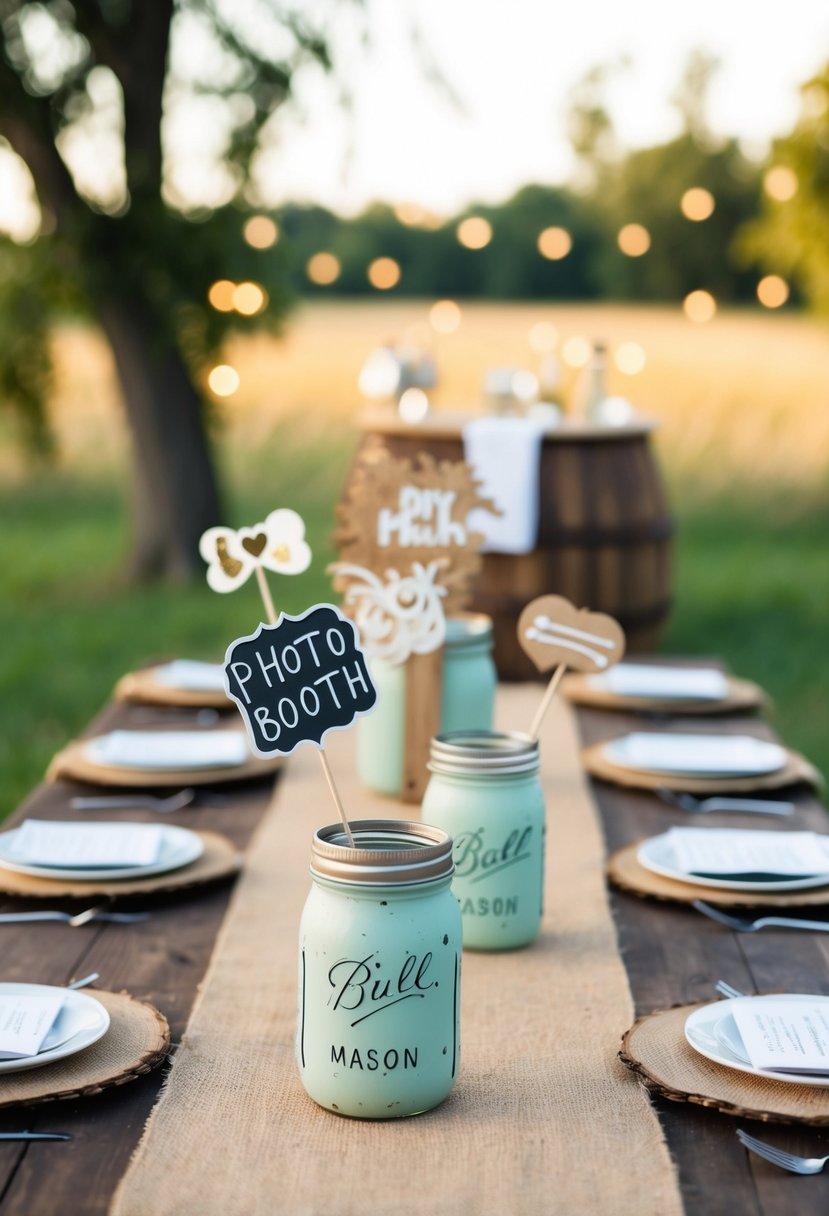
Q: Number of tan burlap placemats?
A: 8